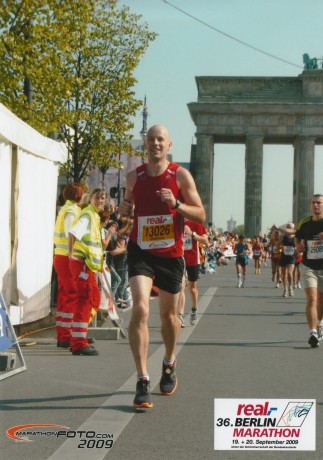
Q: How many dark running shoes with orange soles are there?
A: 2